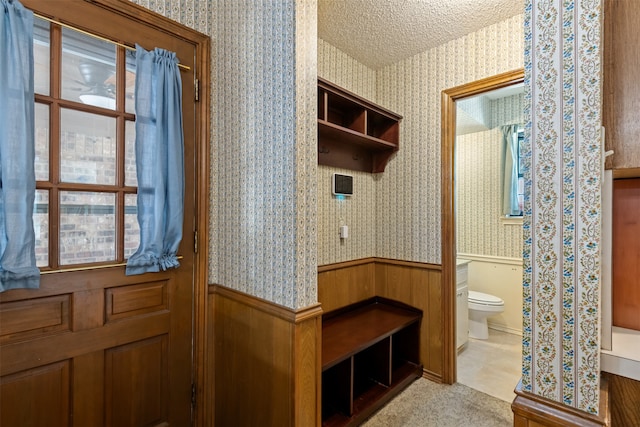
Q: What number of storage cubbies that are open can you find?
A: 6